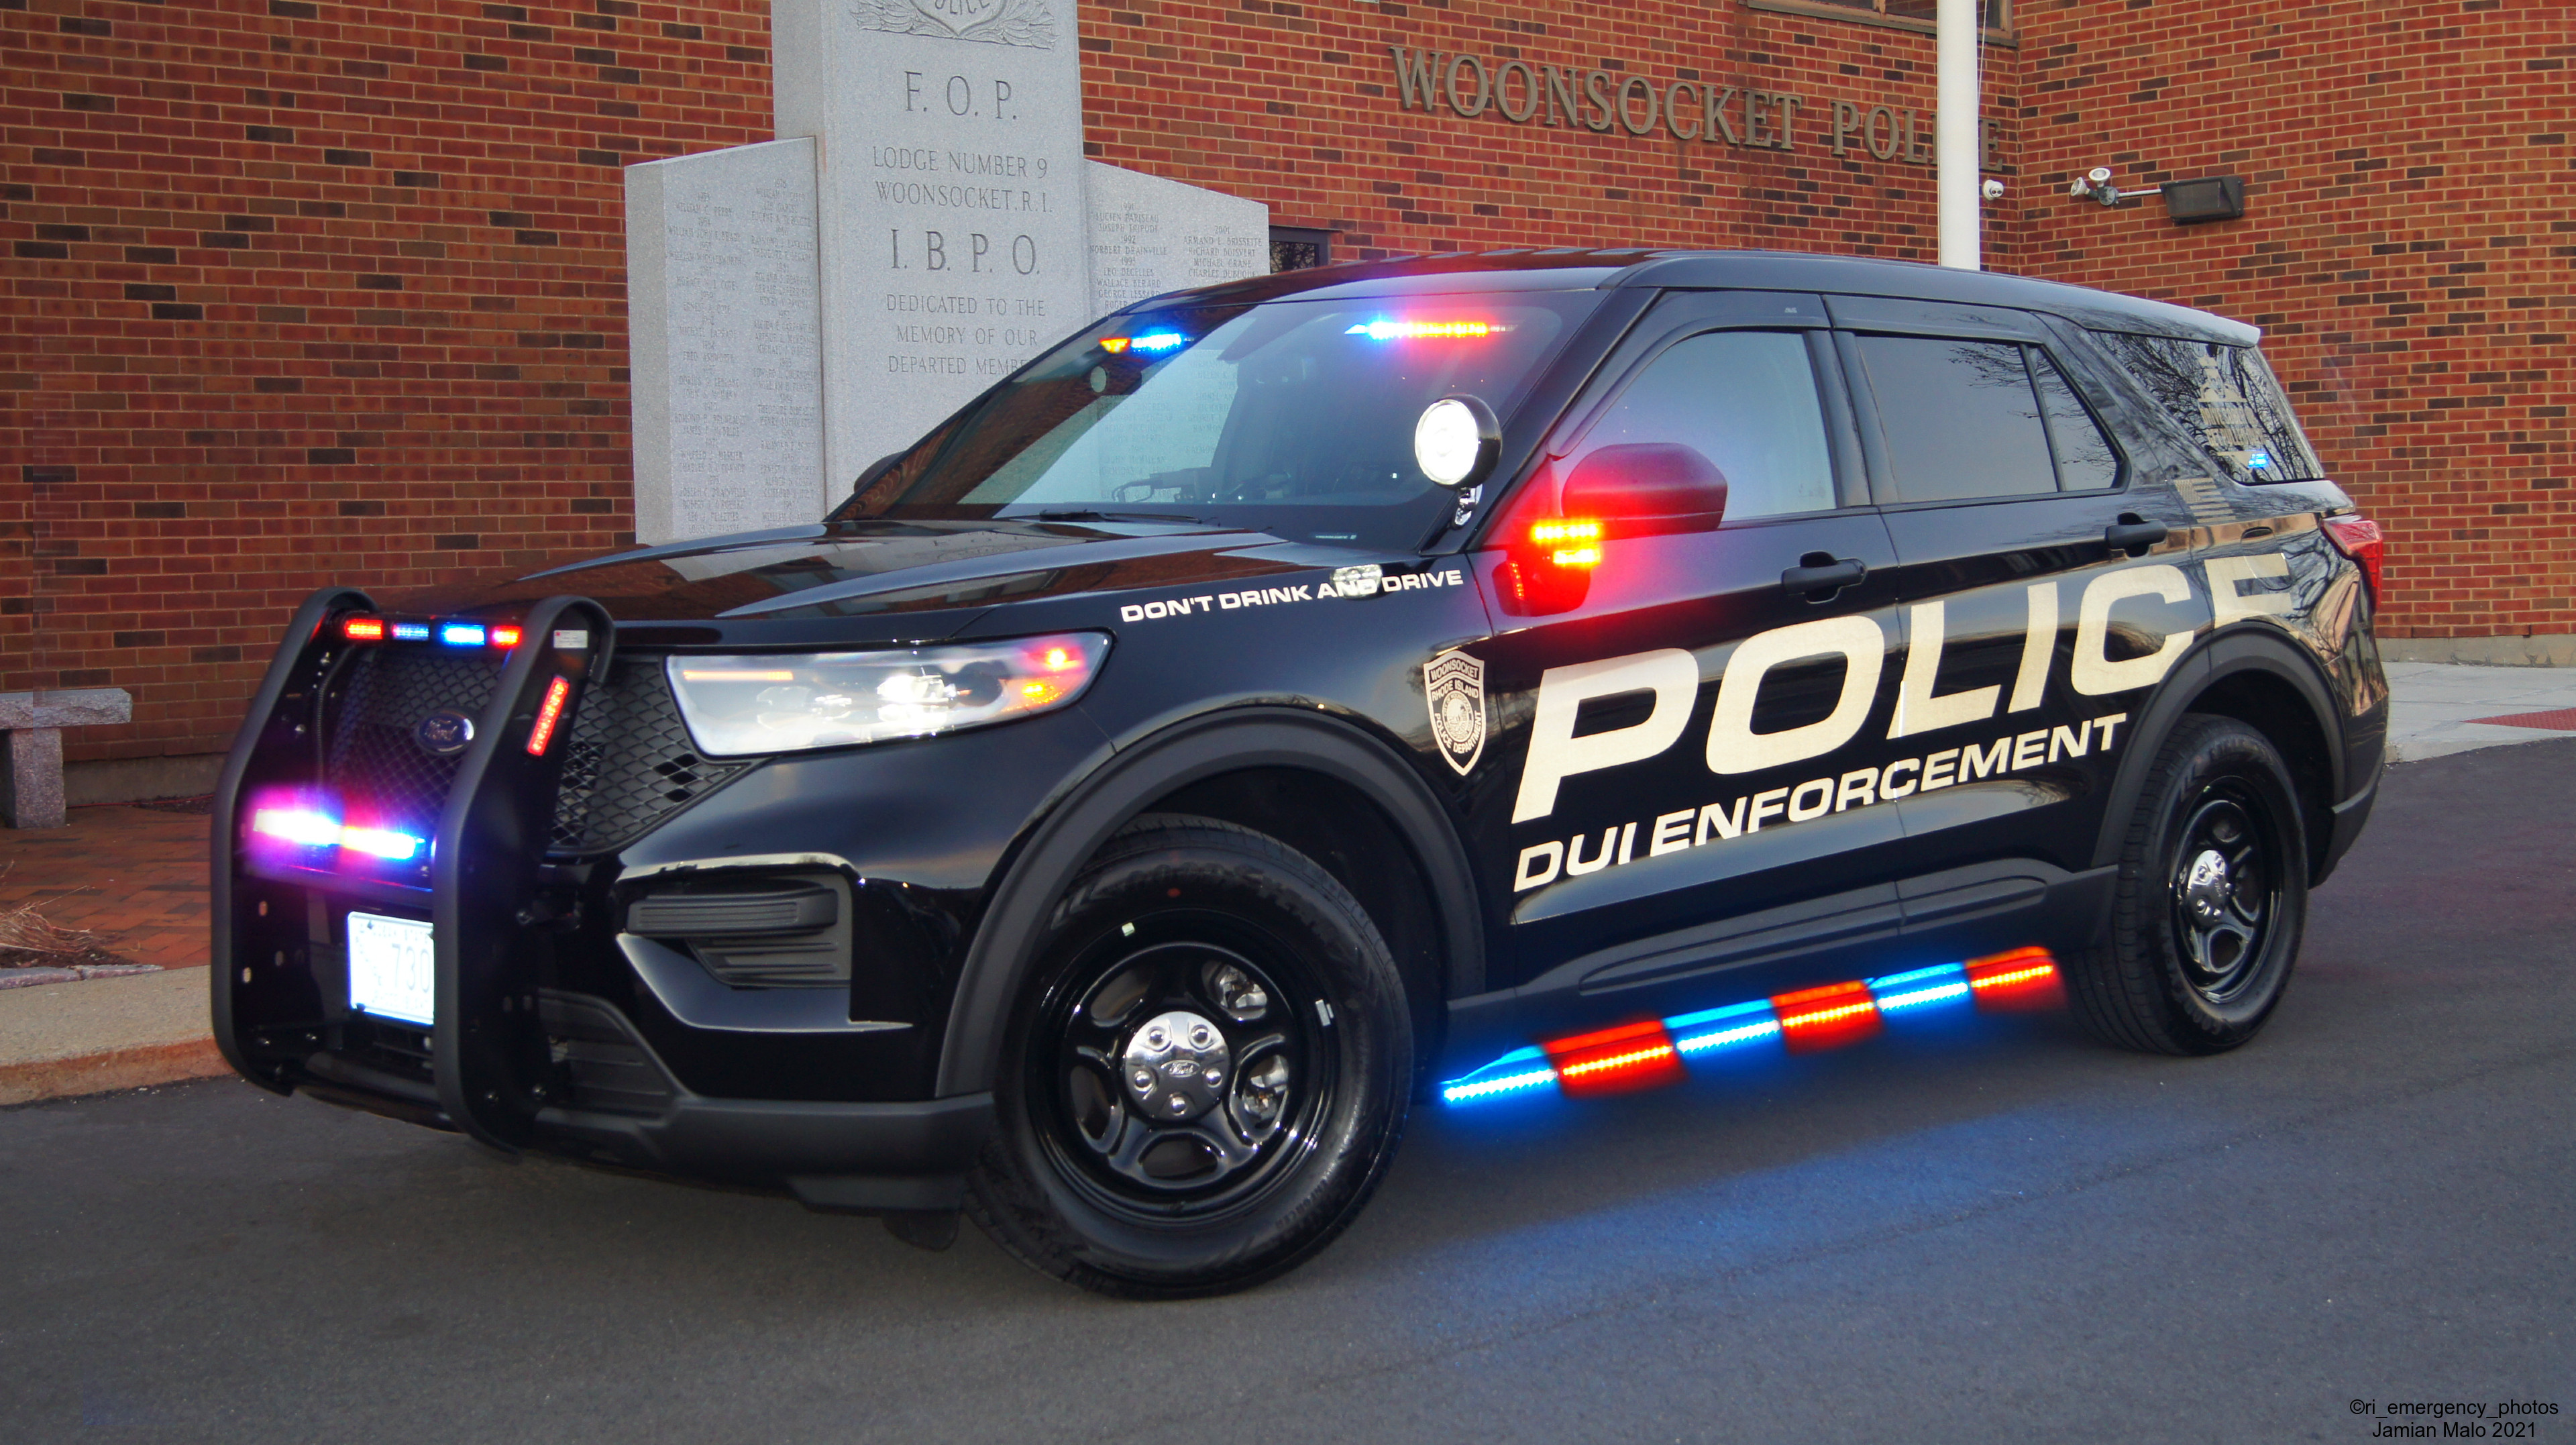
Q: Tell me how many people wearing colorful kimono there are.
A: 0